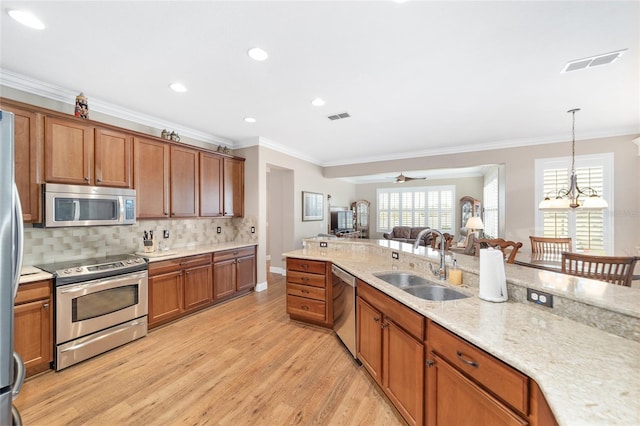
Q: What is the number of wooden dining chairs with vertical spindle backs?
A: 2